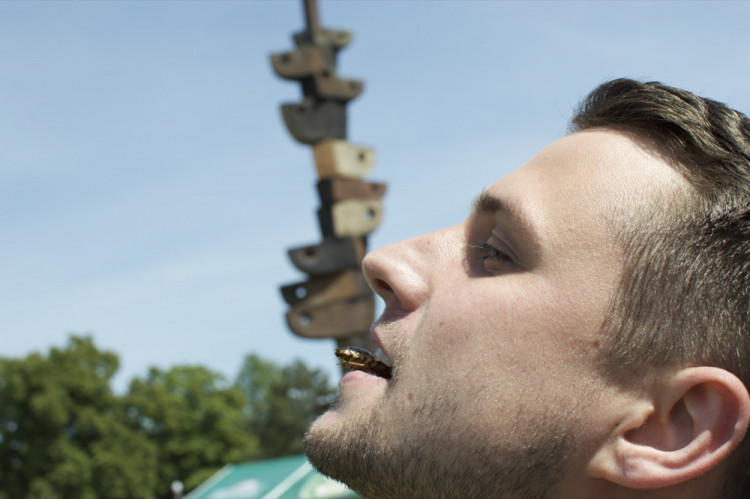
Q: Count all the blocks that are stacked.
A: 10